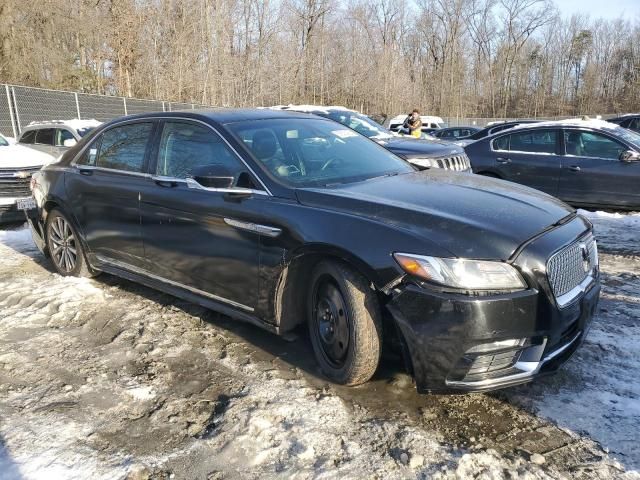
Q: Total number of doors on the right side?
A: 2